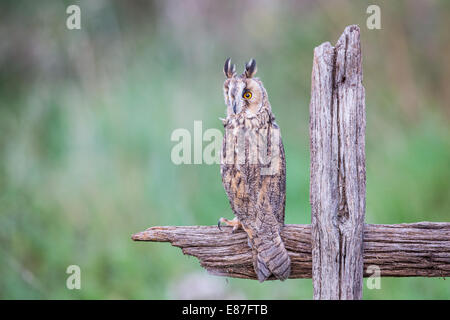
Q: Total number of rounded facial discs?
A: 1